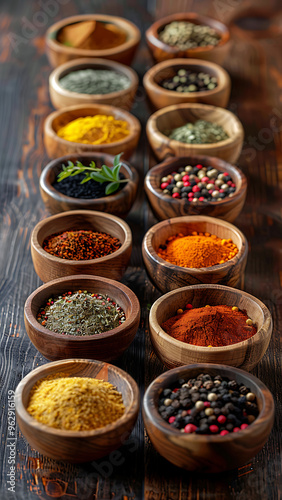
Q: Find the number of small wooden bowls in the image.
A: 14